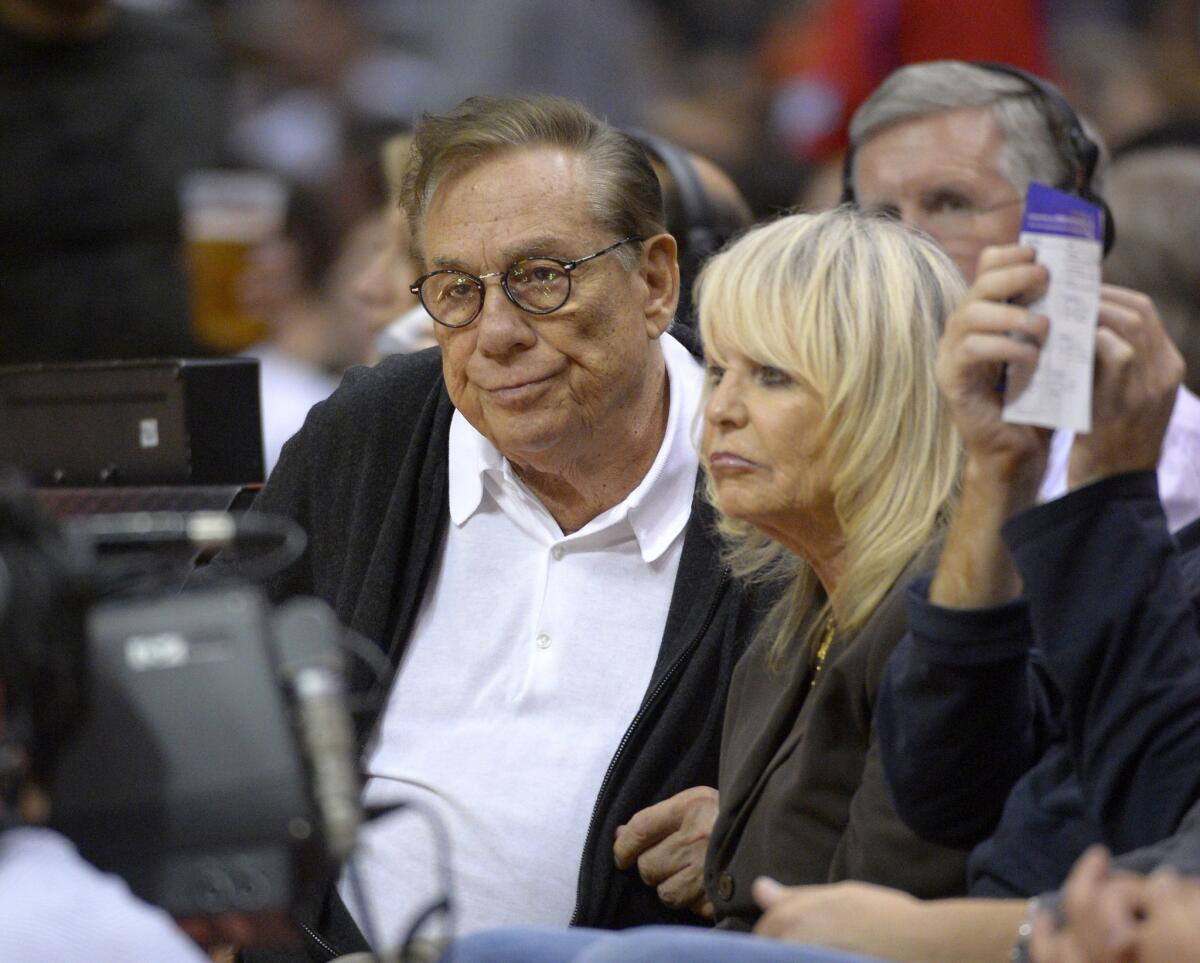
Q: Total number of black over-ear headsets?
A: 2